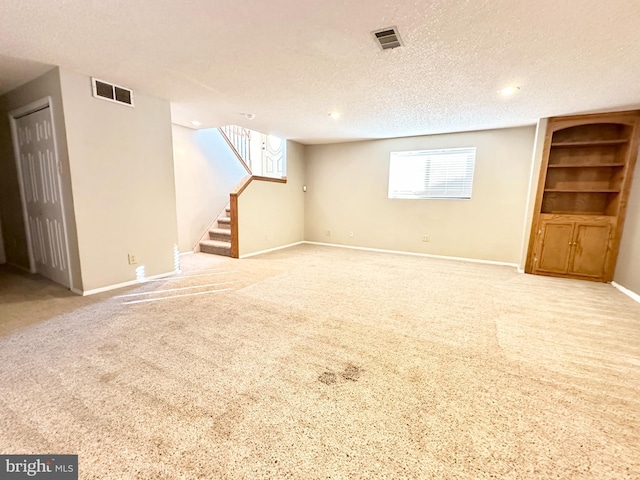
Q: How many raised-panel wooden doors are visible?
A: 2